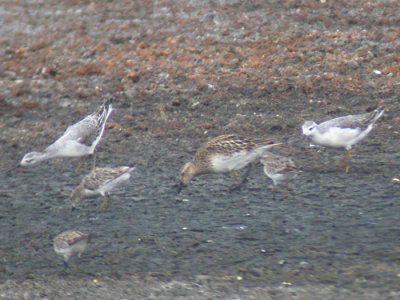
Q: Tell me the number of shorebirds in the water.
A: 6